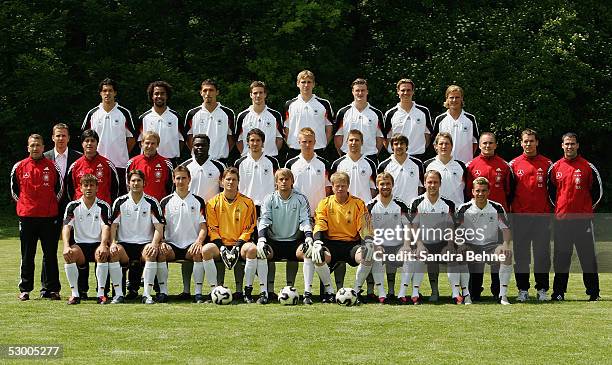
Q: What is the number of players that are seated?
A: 9